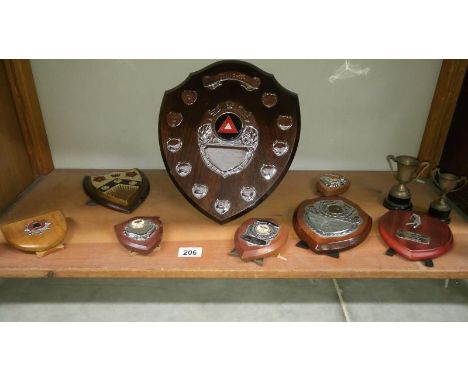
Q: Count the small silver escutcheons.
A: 11